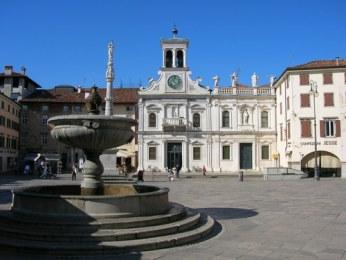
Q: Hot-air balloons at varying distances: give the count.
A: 0